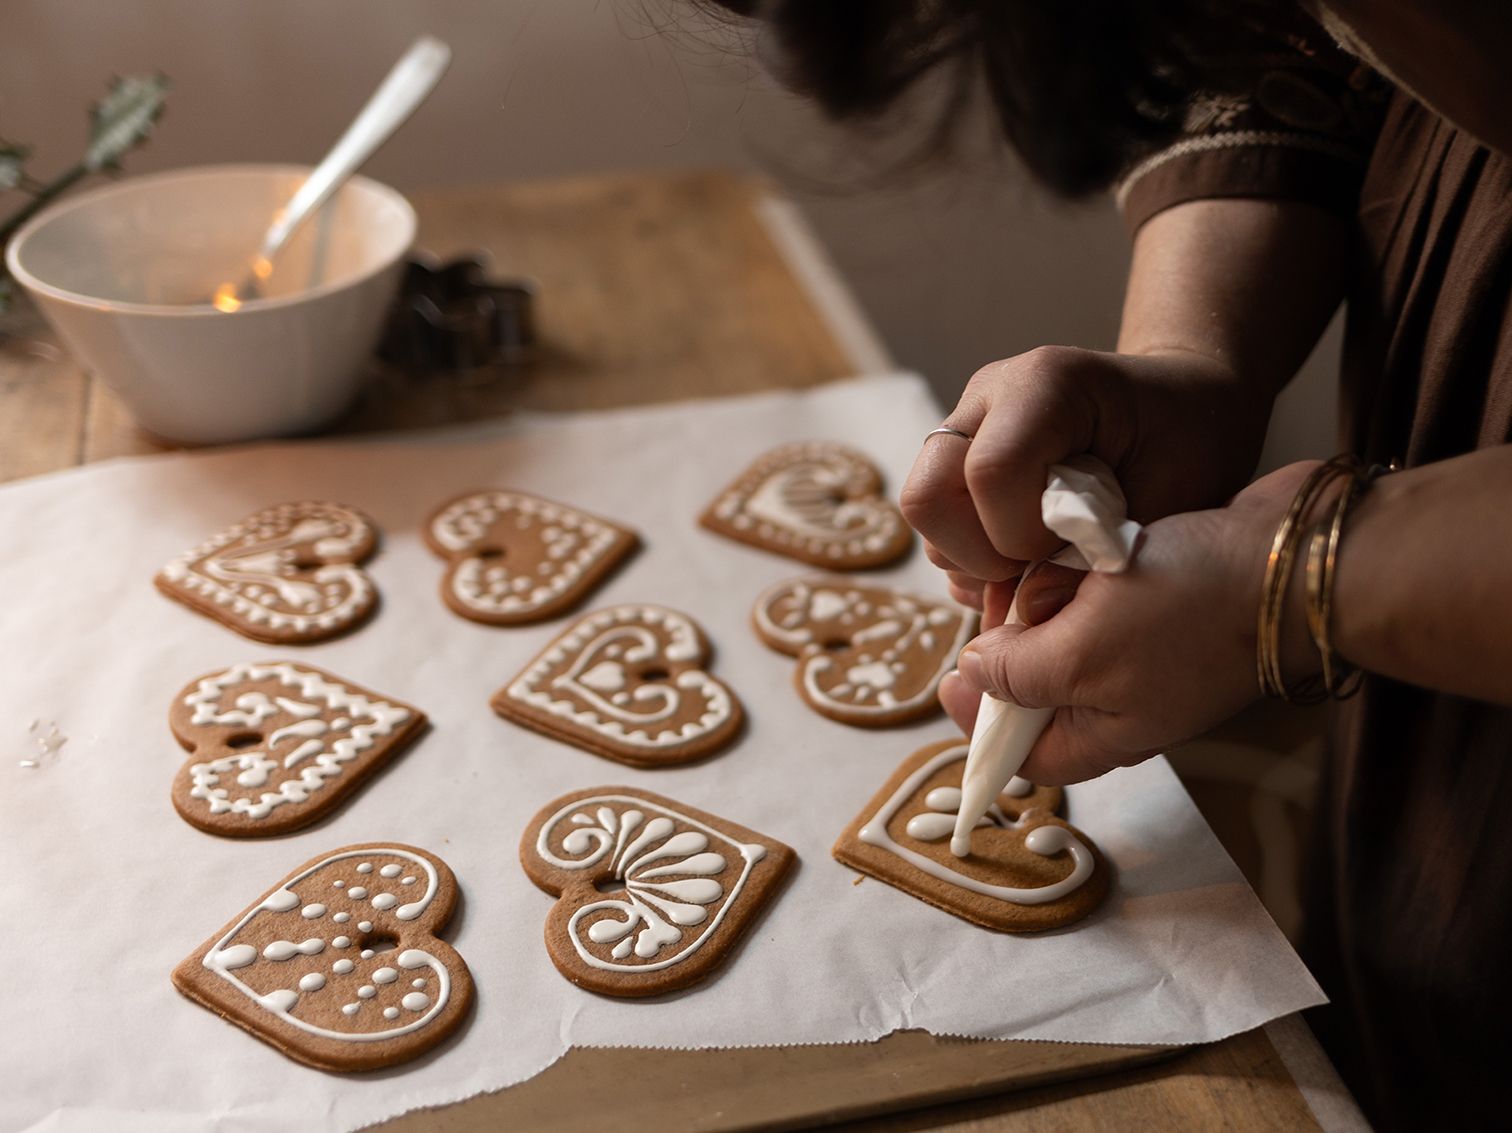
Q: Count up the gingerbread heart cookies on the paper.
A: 9